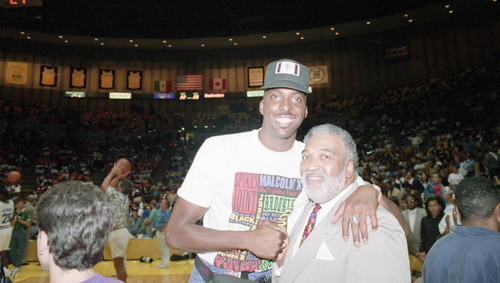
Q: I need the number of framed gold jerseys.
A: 4